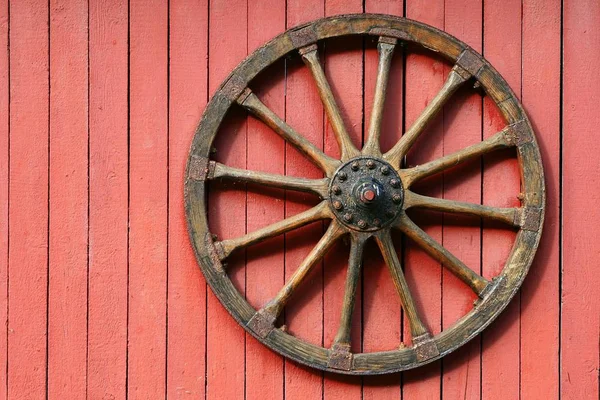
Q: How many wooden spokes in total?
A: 12